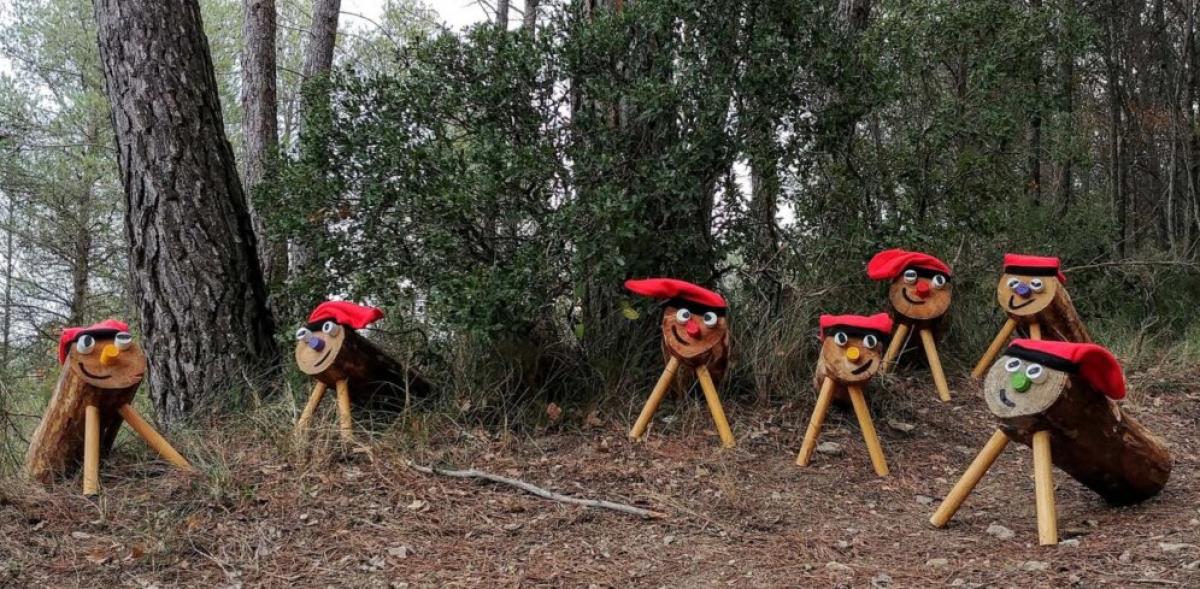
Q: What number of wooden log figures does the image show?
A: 7